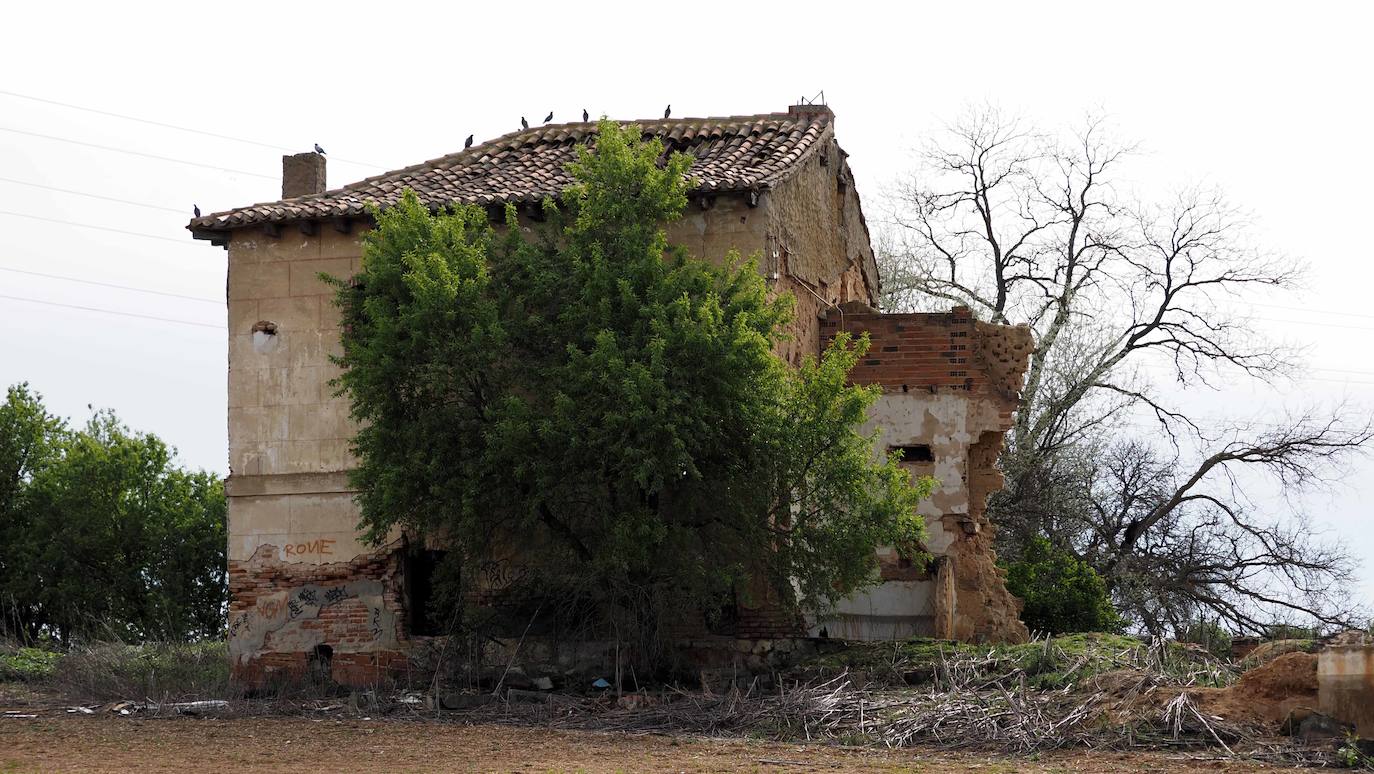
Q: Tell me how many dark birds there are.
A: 7